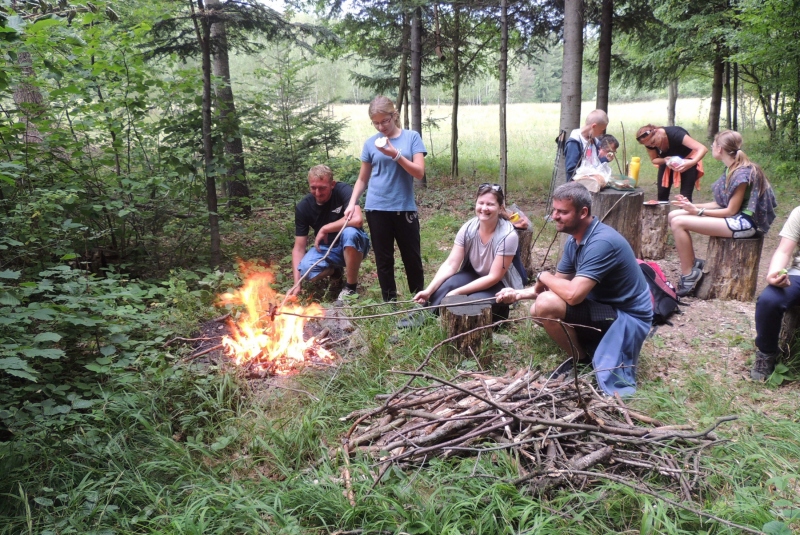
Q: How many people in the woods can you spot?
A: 9